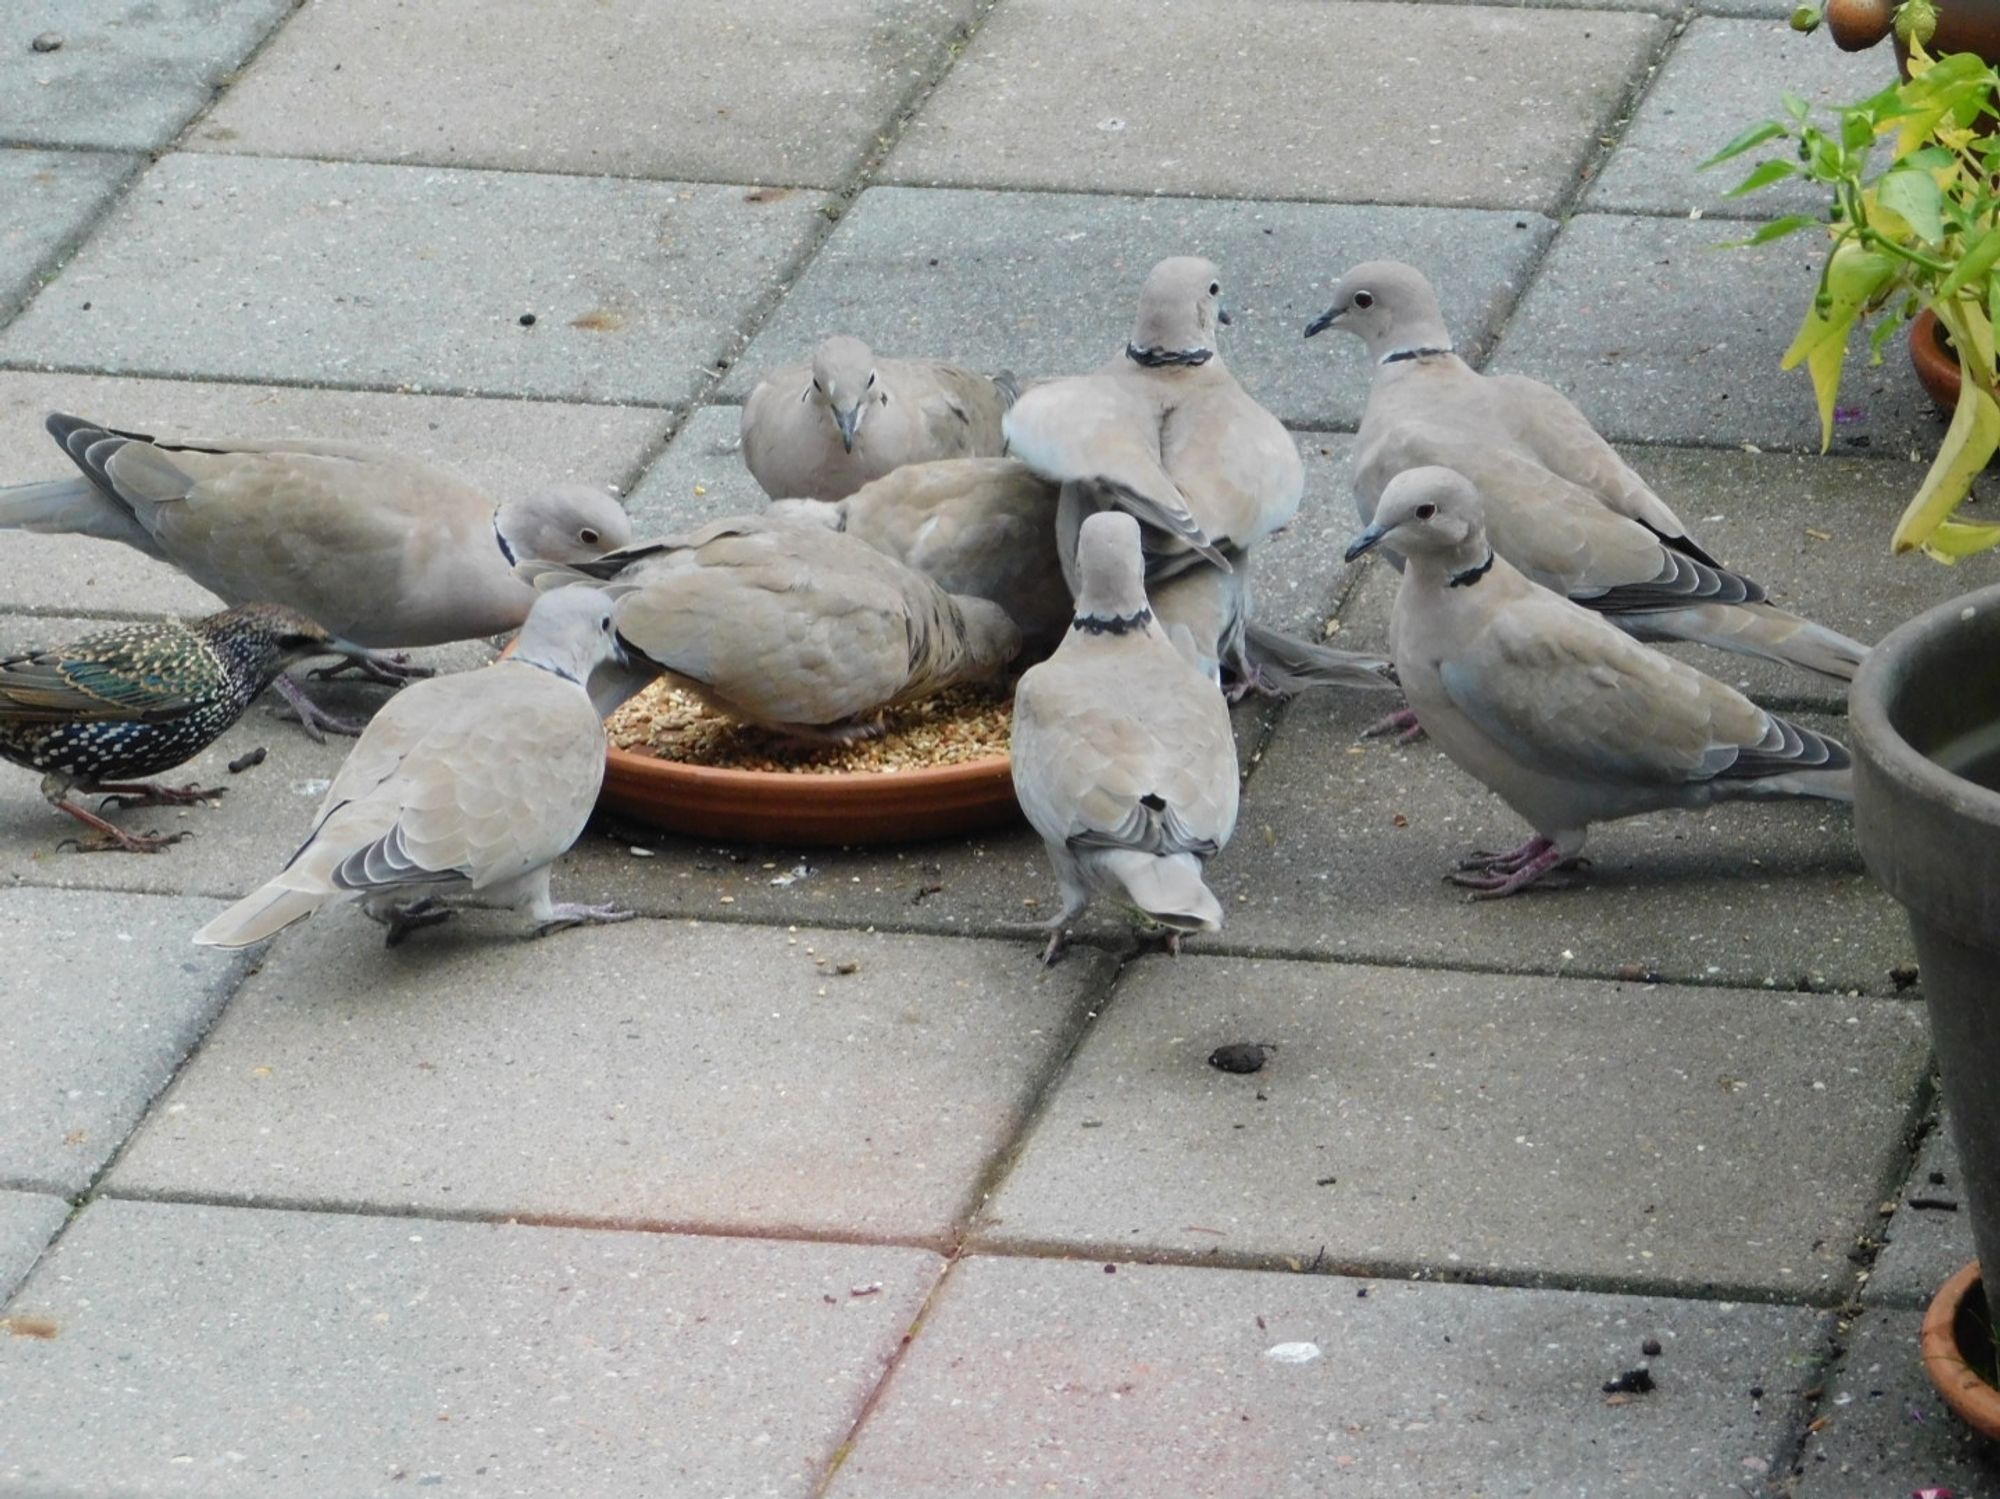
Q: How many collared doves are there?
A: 9